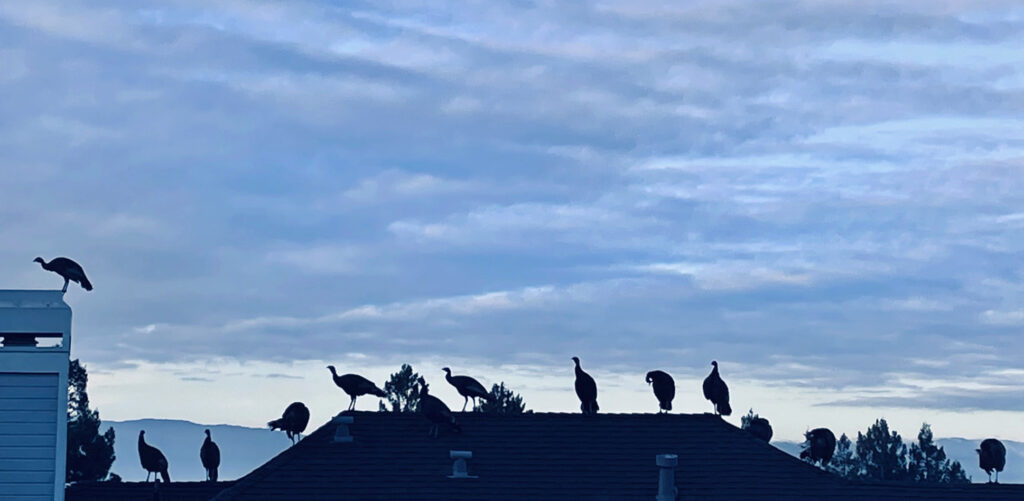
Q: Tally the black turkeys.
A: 13